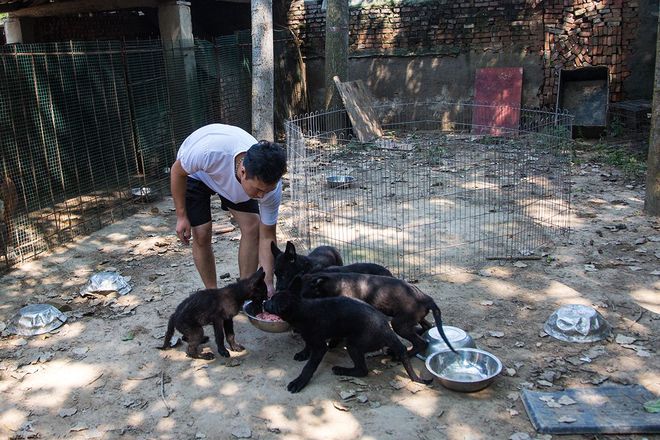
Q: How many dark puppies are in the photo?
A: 5